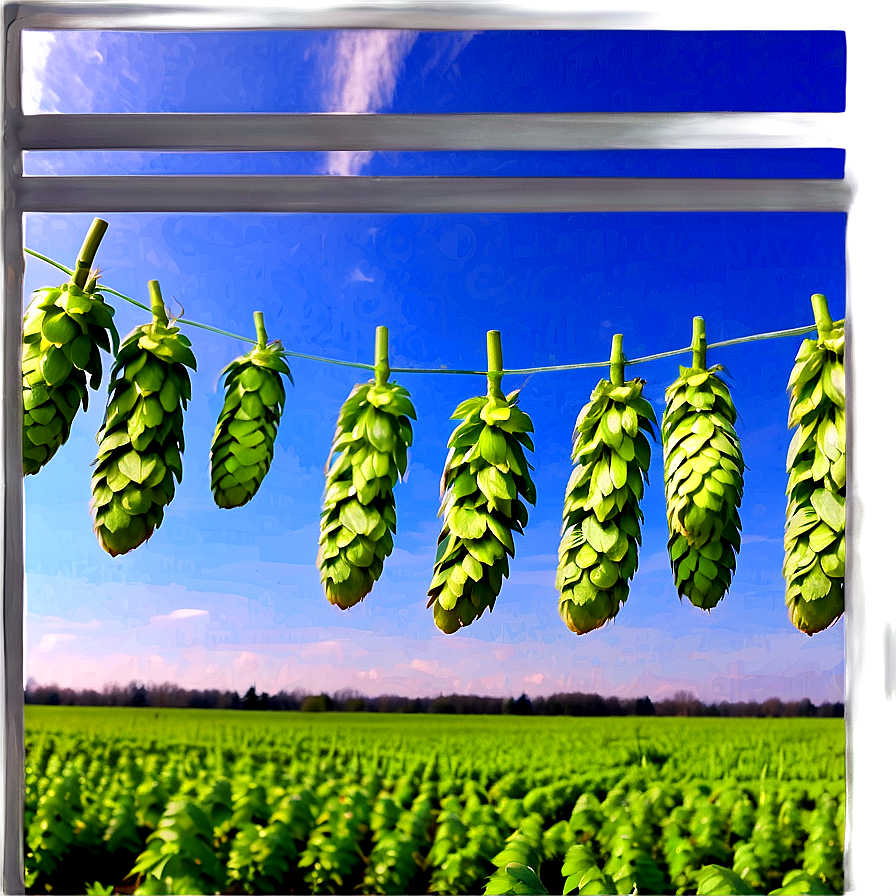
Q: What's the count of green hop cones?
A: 8